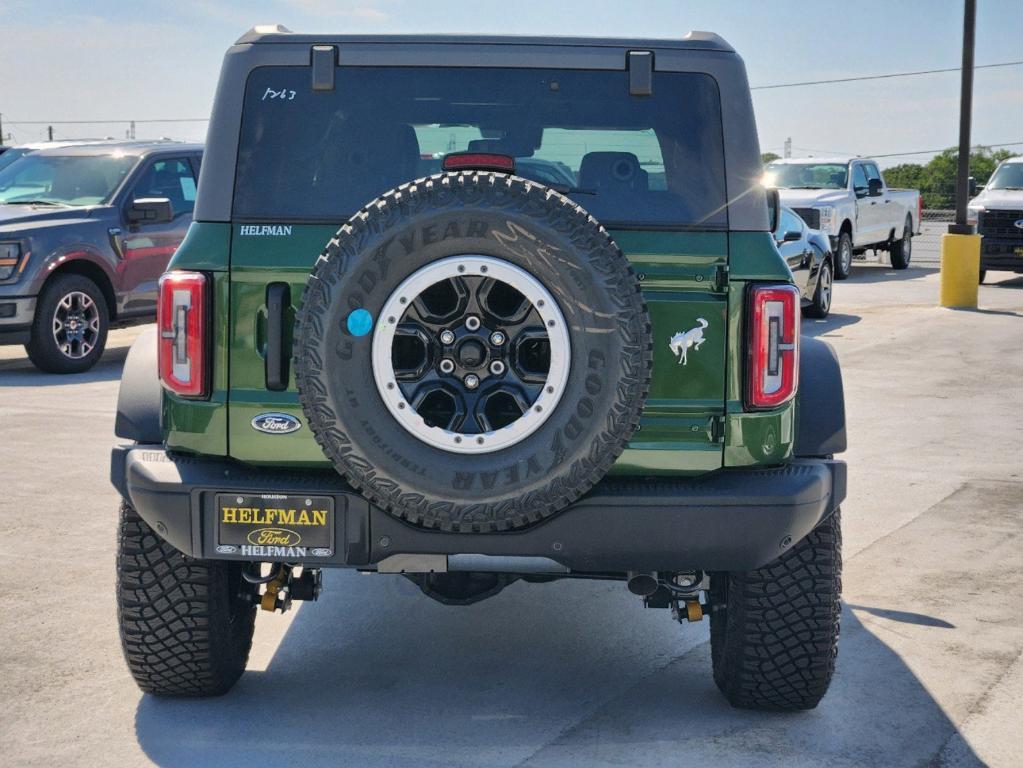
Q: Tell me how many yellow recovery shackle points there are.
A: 2